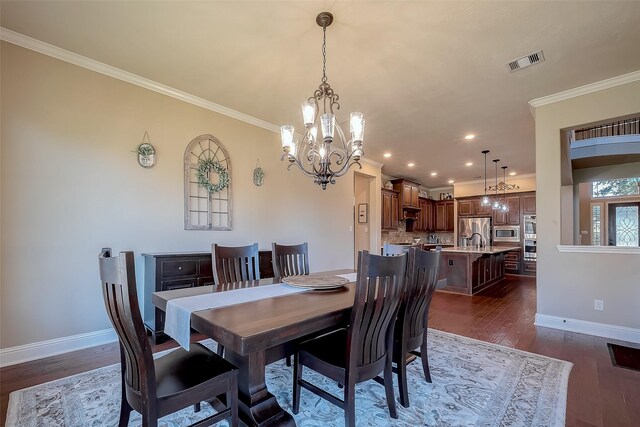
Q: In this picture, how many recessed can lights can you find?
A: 7